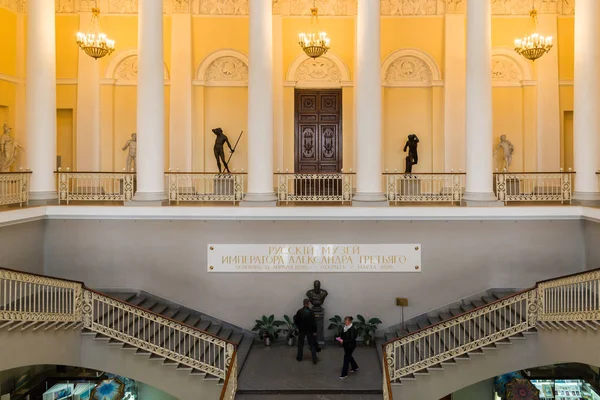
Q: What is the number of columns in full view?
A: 6